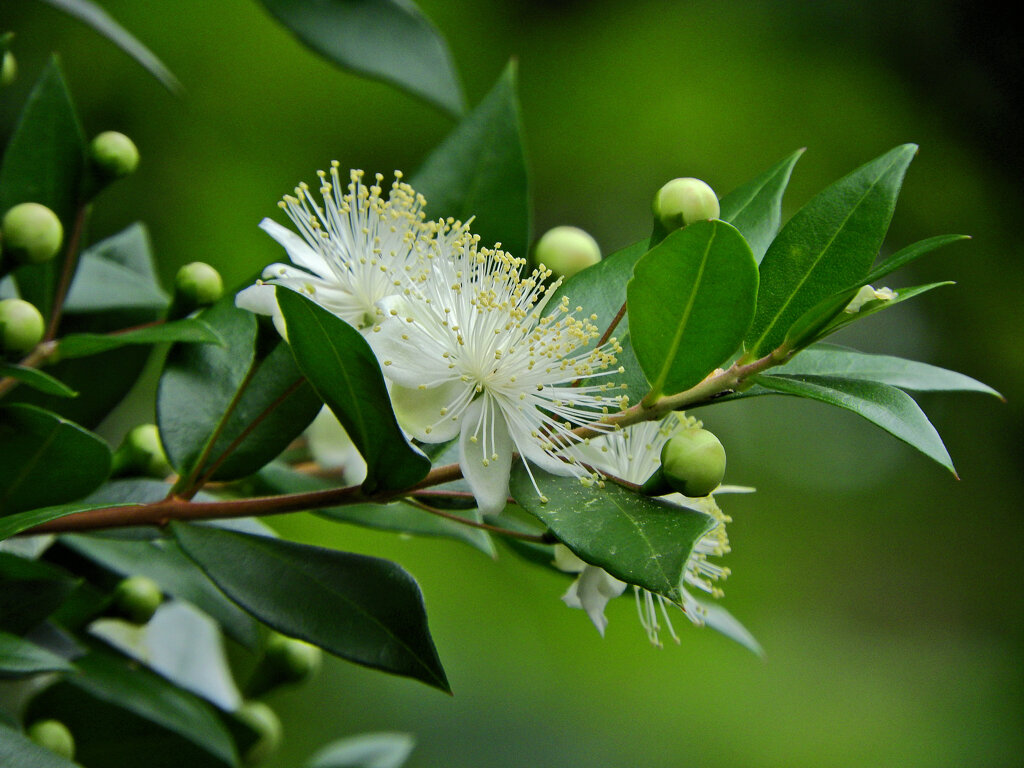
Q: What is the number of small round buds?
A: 13